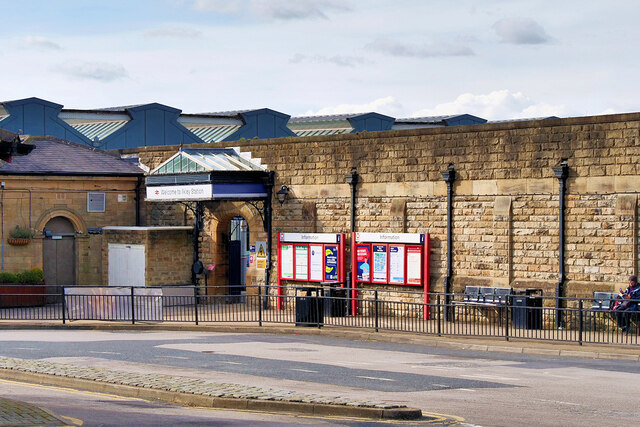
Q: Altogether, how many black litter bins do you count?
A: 3